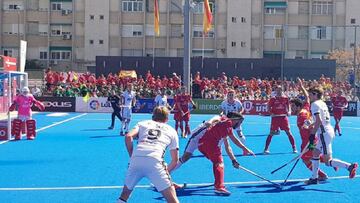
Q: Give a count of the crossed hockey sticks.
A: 2